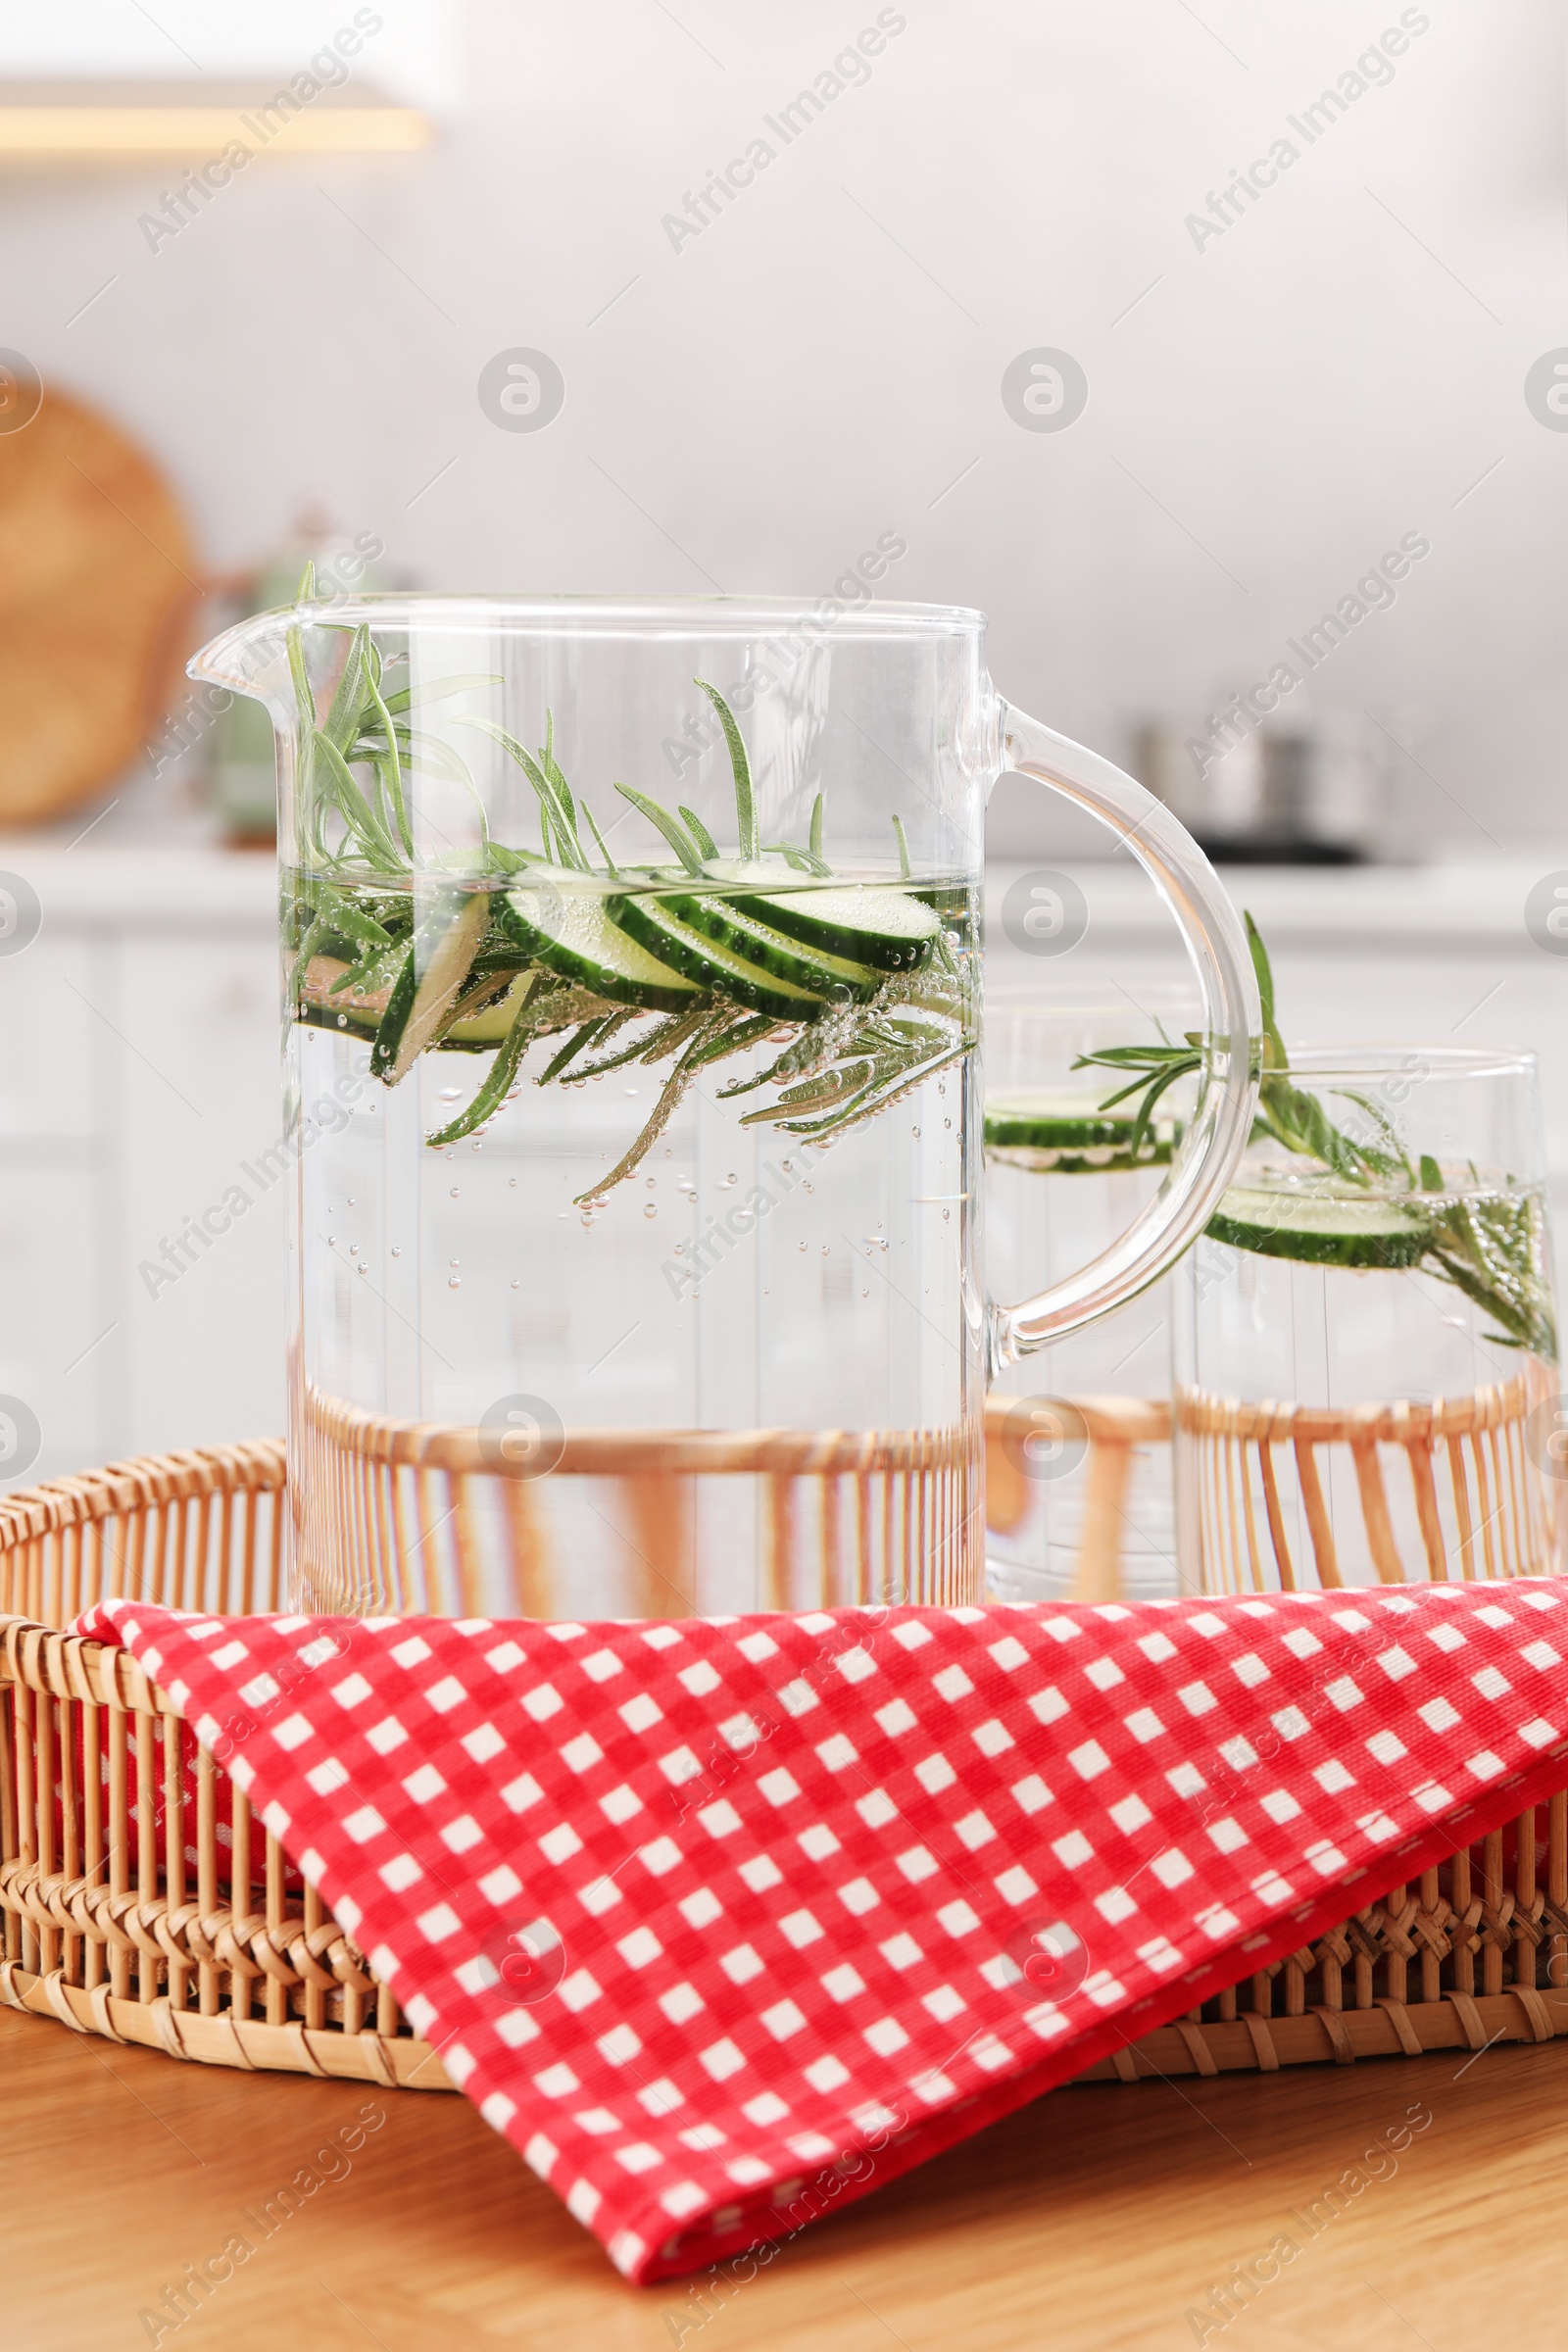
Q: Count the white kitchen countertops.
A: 1